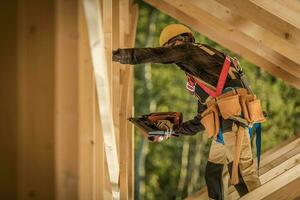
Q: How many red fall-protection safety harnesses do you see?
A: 1